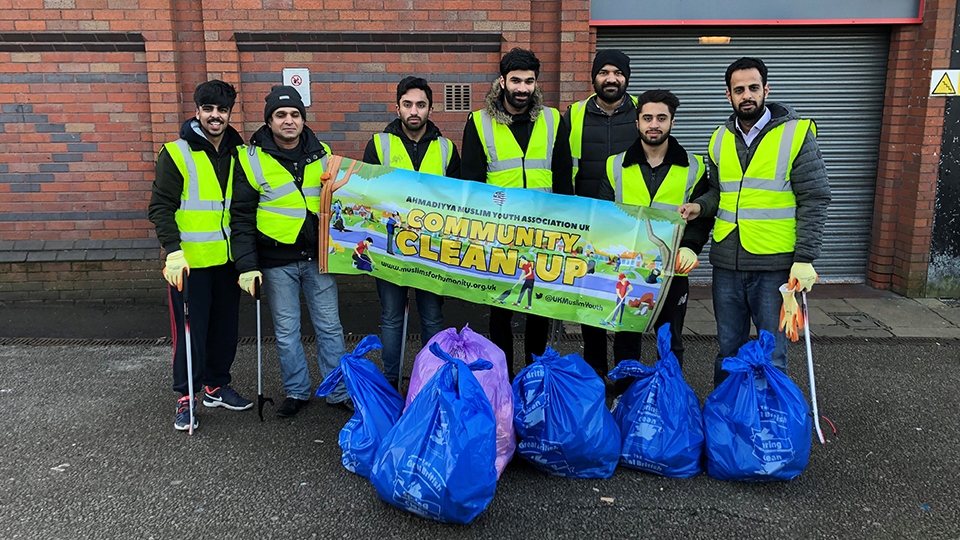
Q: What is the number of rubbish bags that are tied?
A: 6